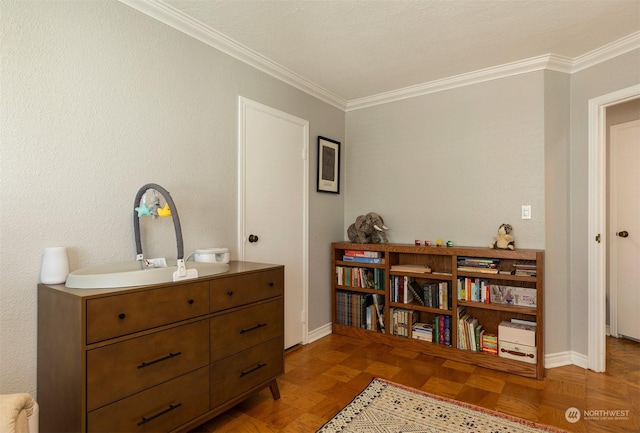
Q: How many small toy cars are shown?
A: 4